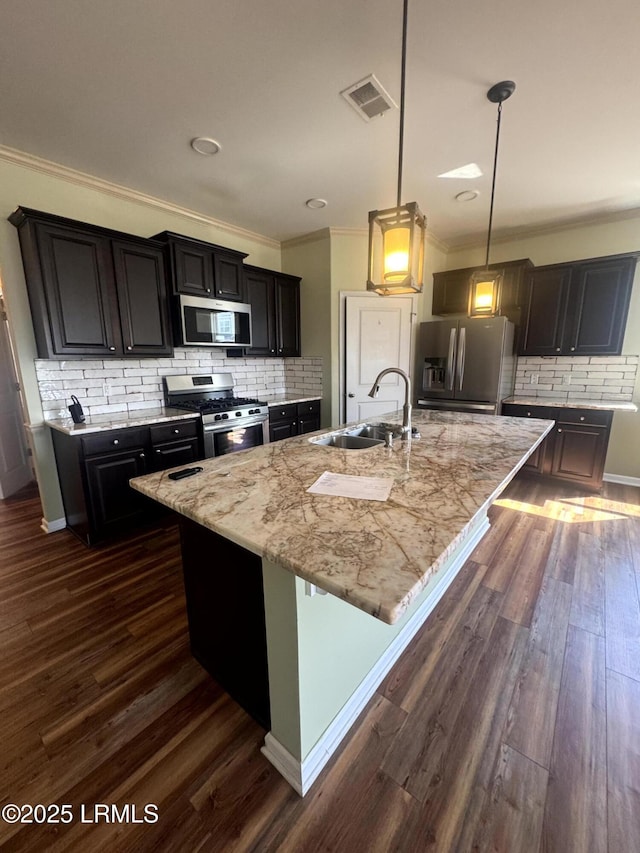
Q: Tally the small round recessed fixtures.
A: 3